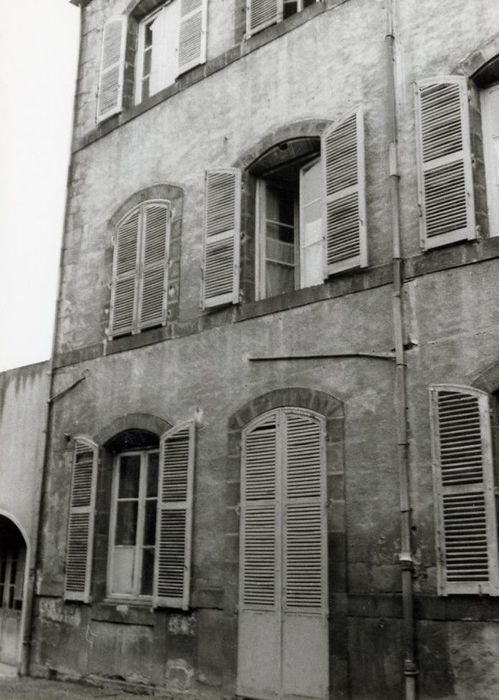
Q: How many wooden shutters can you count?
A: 13